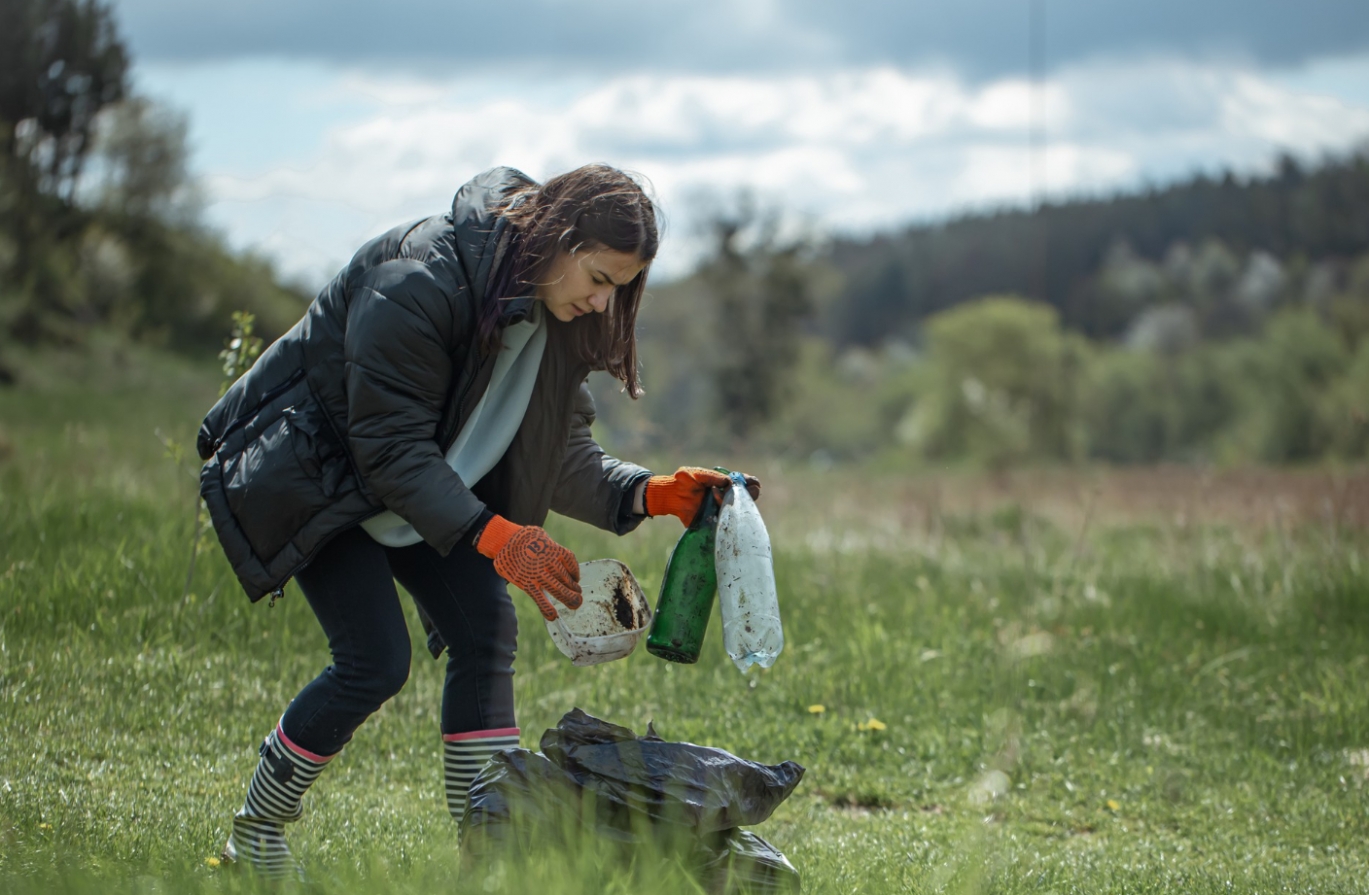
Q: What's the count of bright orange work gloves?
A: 2